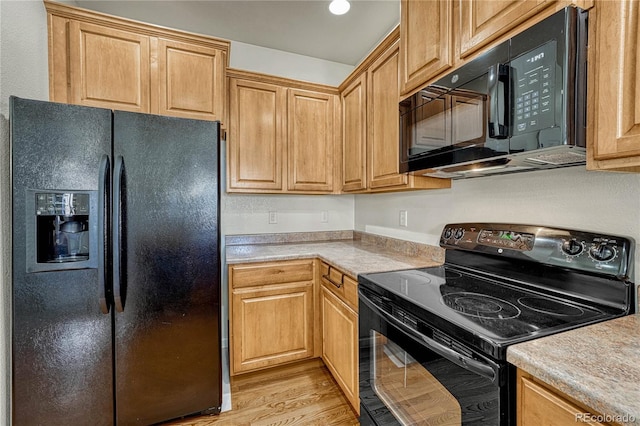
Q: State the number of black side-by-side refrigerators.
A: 1